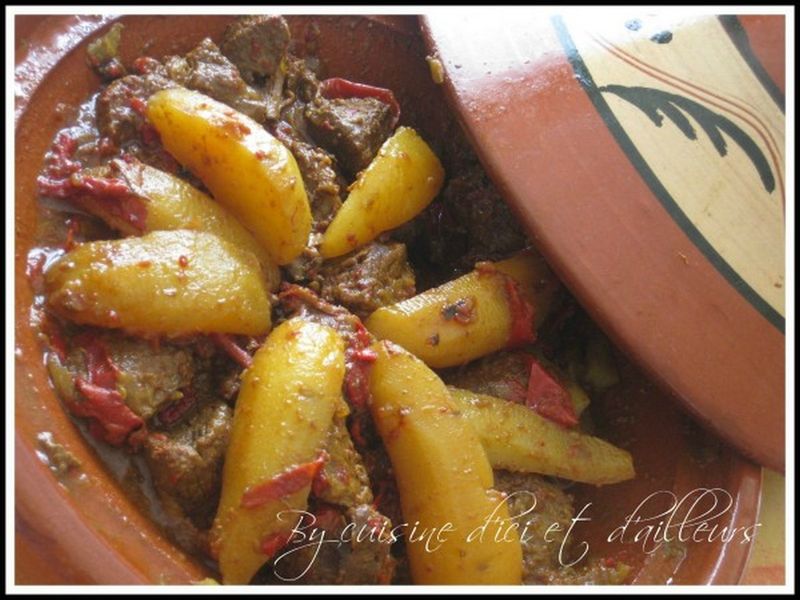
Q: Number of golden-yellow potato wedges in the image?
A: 8